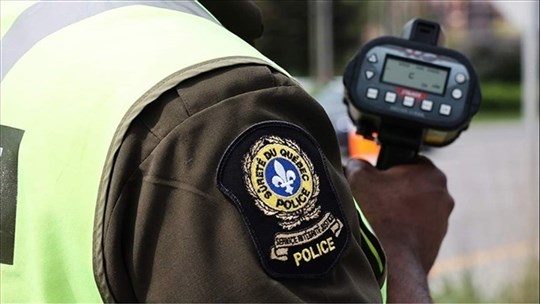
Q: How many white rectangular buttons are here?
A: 5